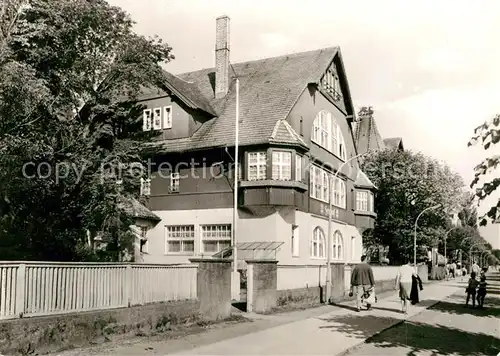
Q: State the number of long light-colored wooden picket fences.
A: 1